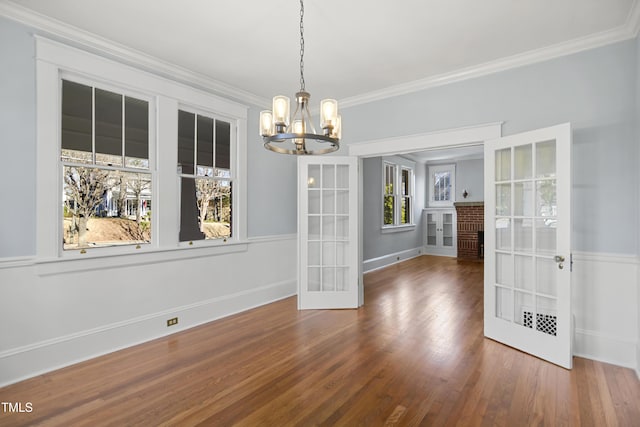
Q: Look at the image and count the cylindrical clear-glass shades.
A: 5